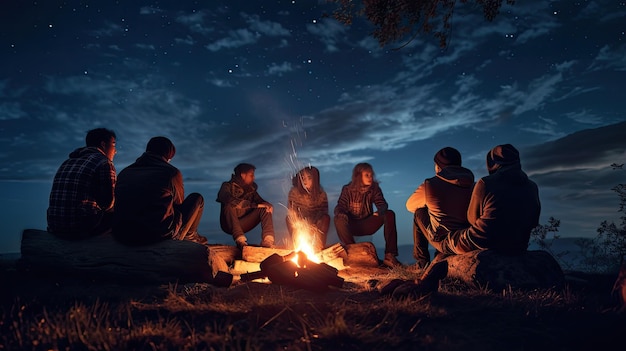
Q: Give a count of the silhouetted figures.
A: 7